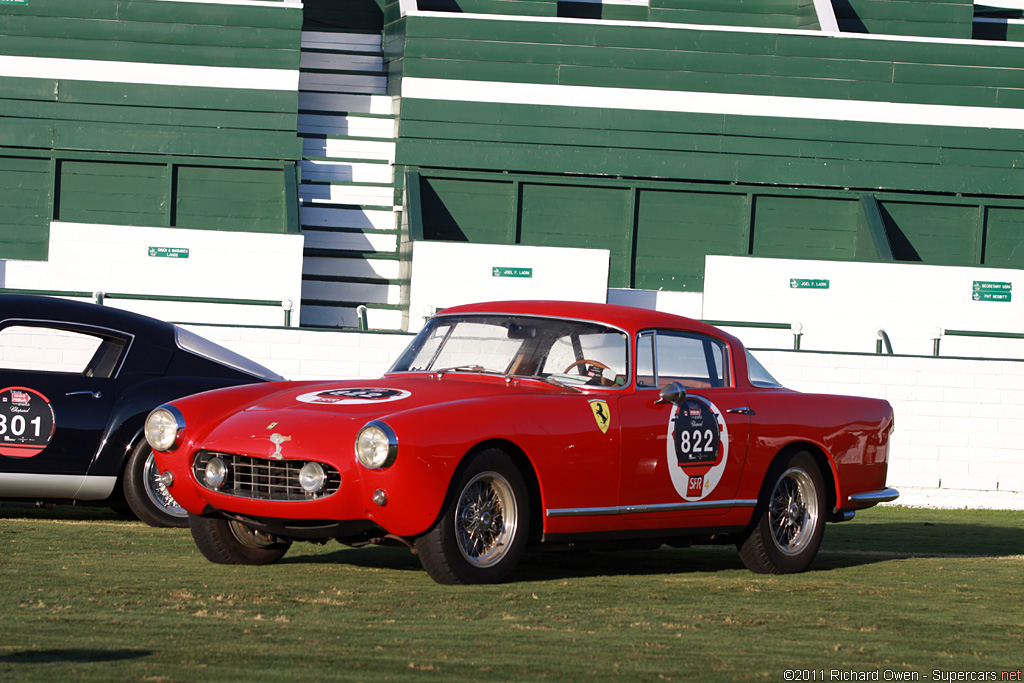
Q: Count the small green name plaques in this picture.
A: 5